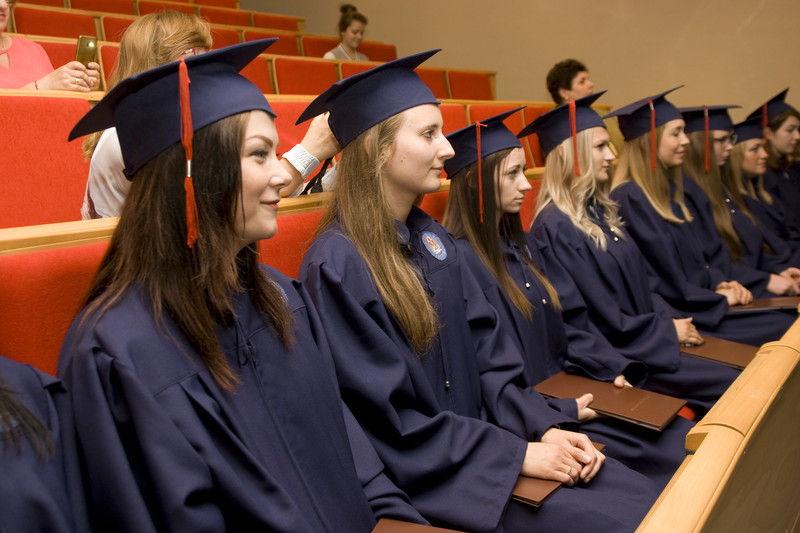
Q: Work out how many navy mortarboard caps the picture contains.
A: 8